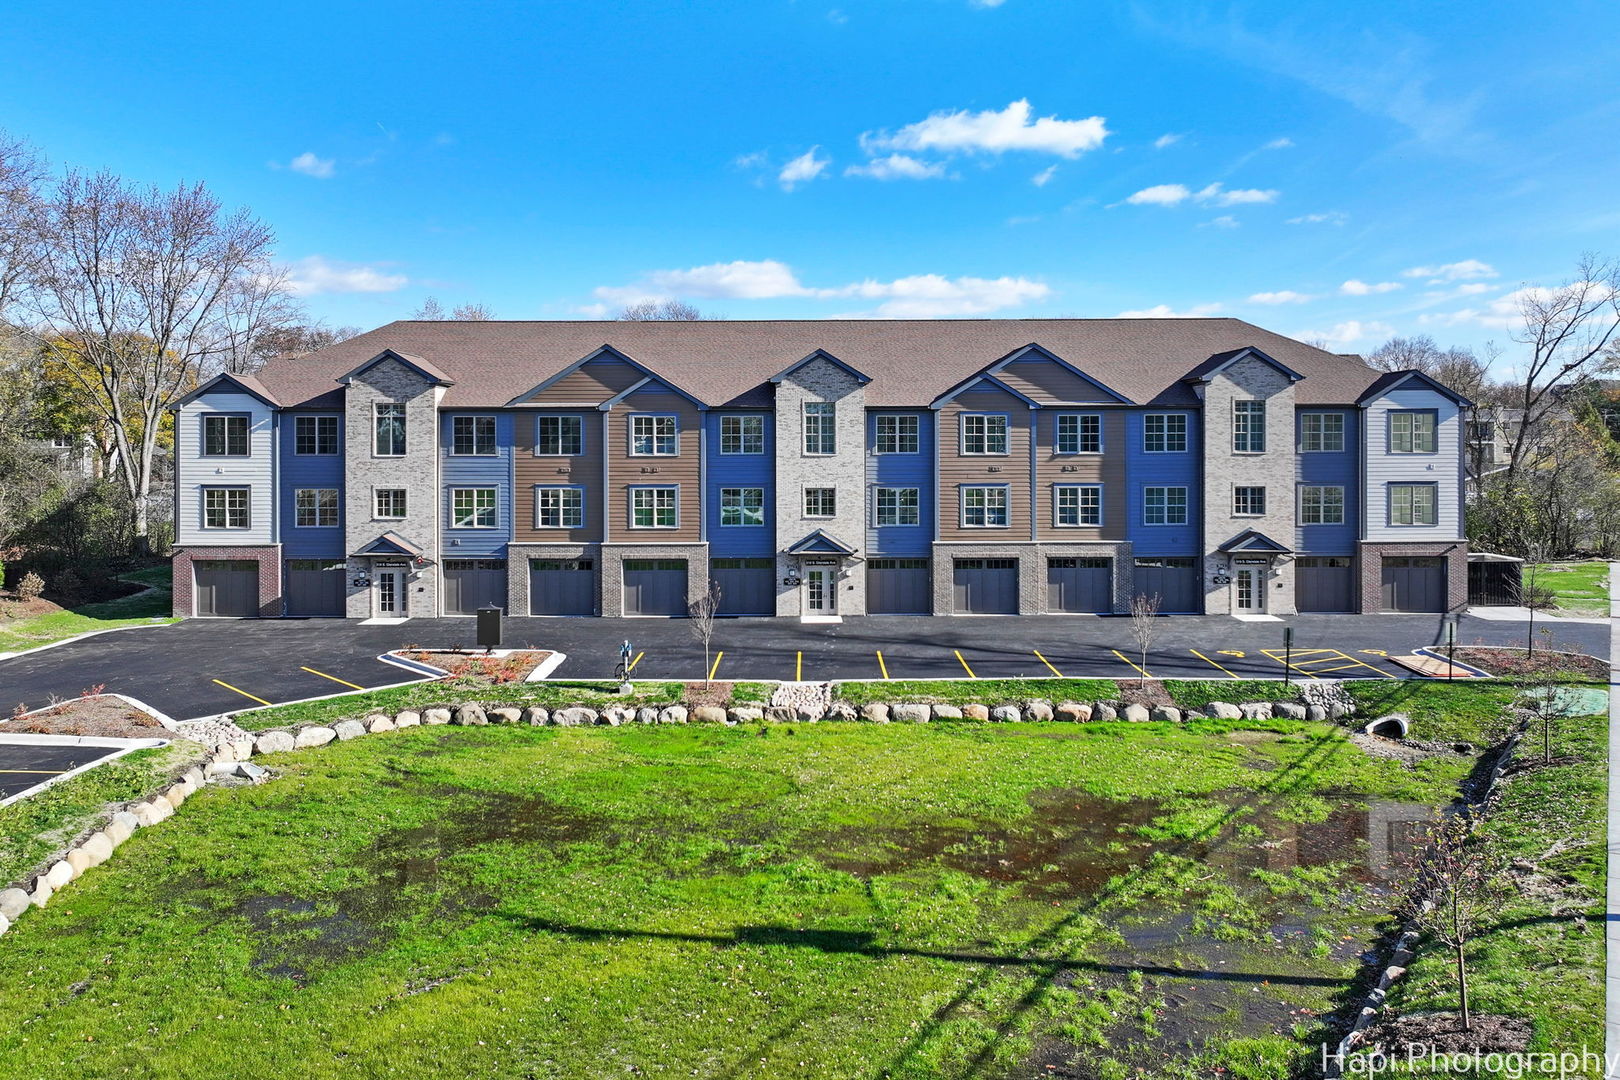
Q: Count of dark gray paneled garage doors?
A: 12